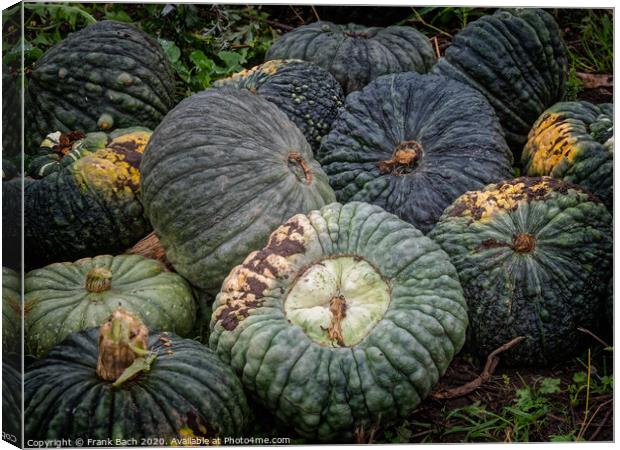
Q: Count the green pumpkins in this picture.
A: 12